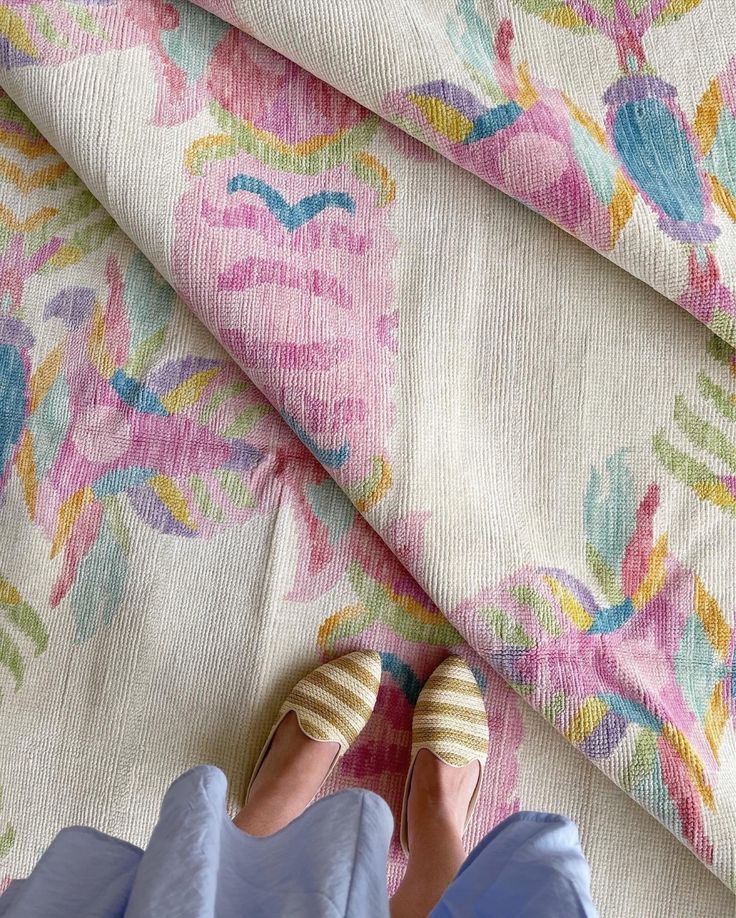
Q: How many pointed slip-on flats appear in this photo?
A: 2